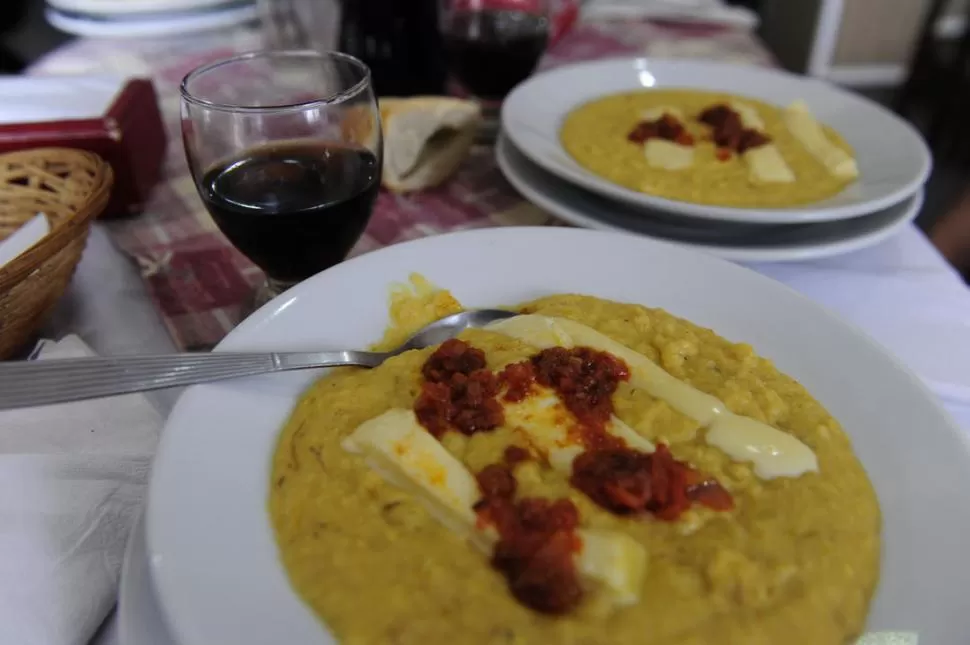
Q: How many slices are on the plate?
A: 3